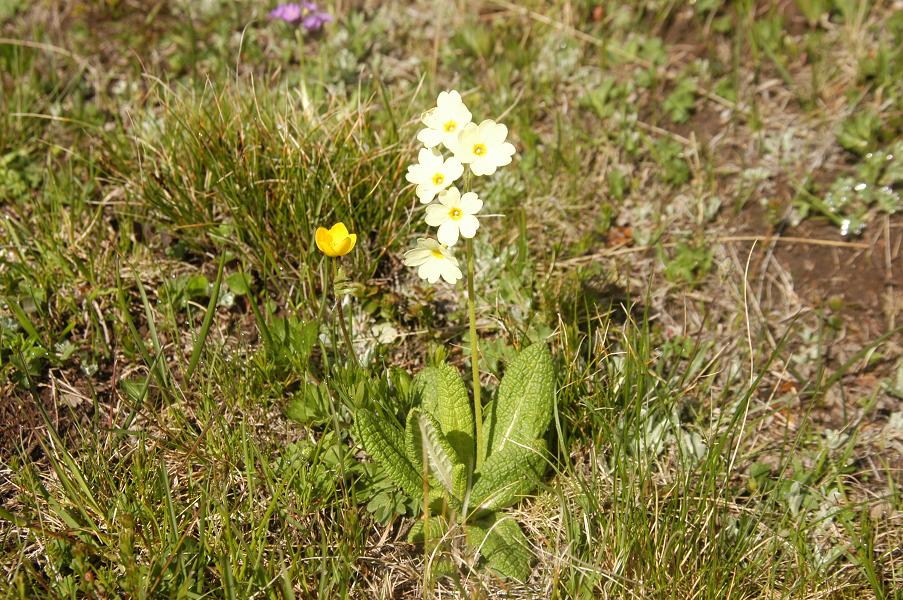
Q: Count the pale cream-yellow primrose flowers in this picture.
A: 5